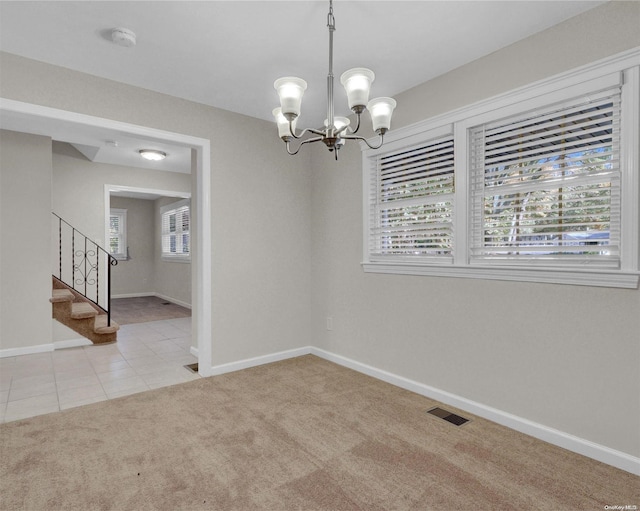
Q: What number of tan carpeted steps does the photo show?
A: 3